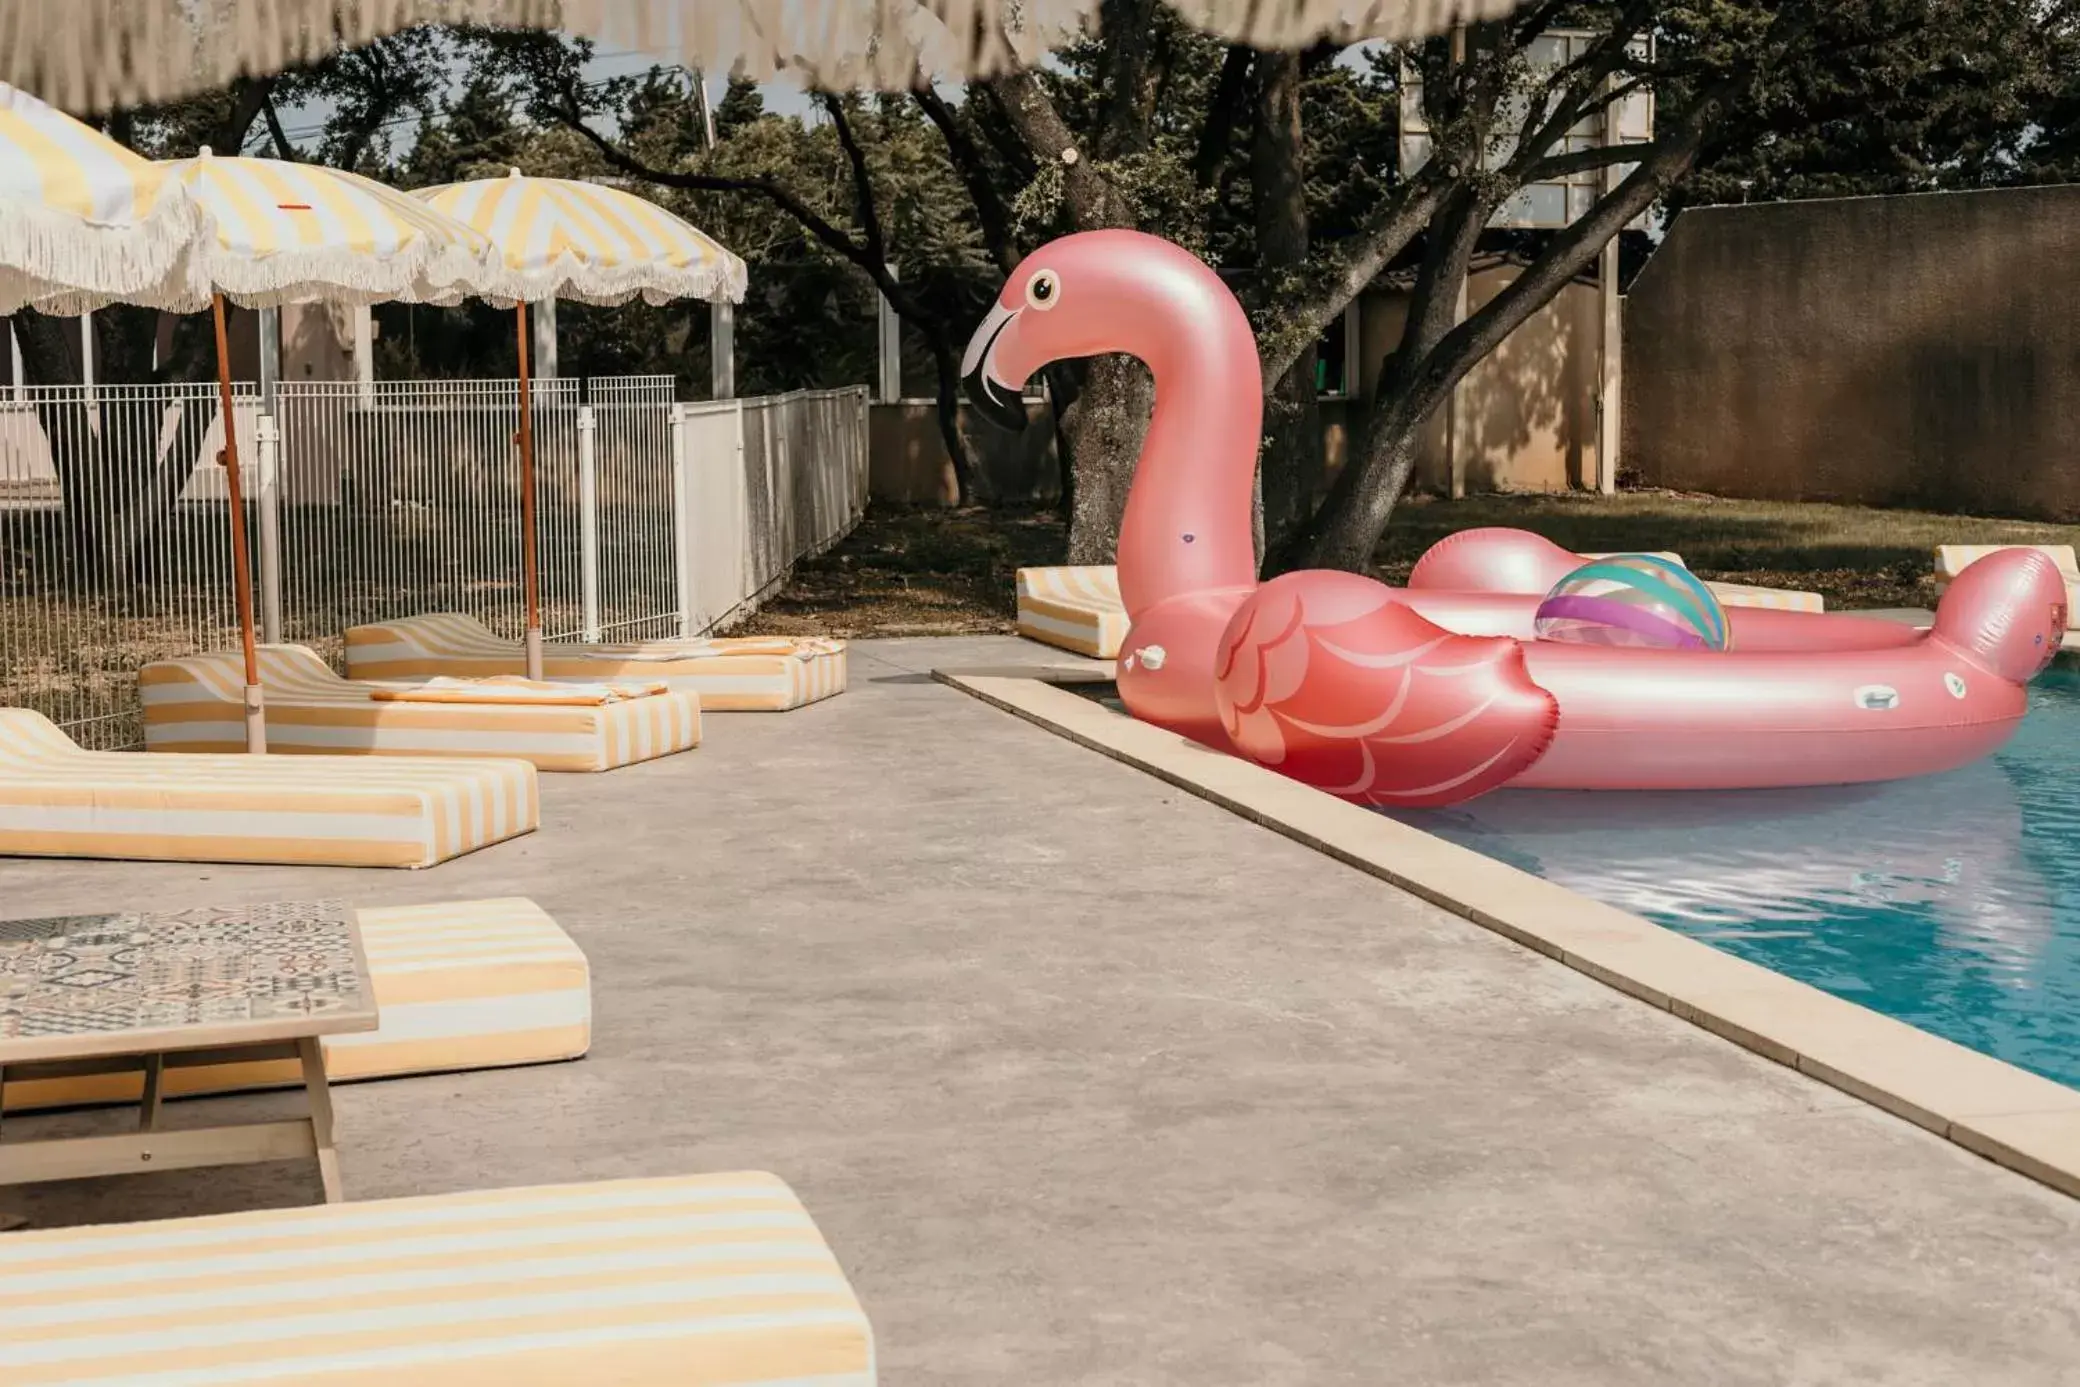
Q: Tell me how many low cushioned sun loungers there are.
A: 8